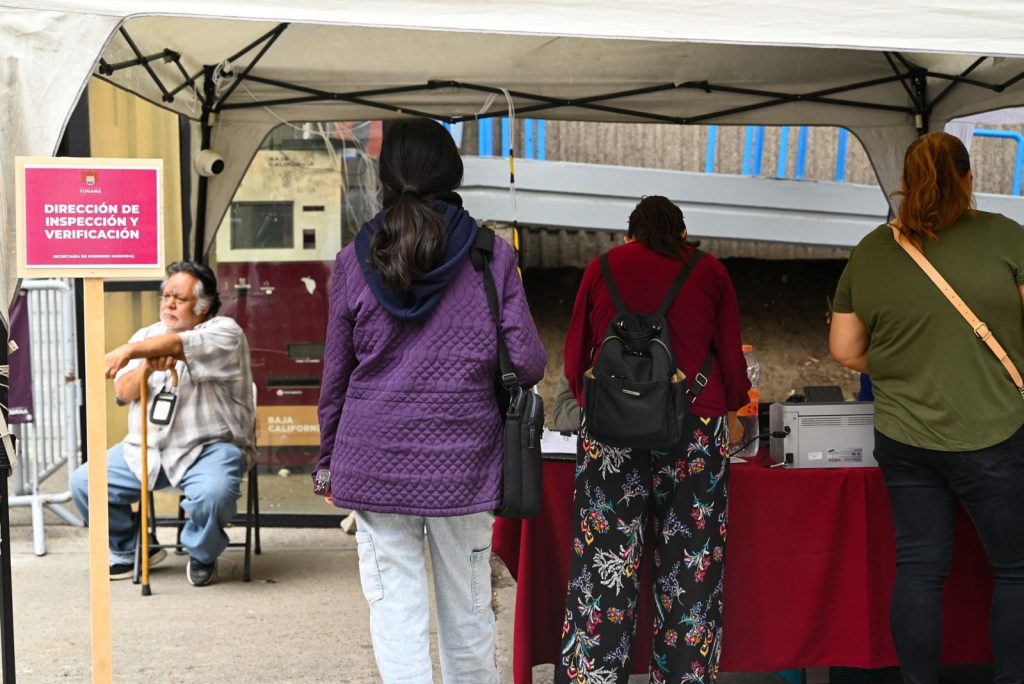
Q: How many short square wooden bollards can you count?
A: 0